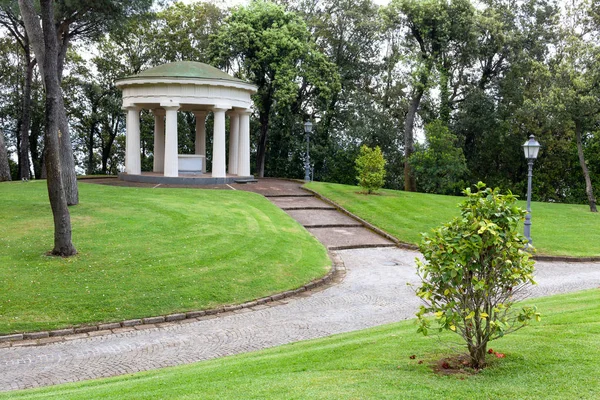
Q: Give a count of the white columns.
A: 7